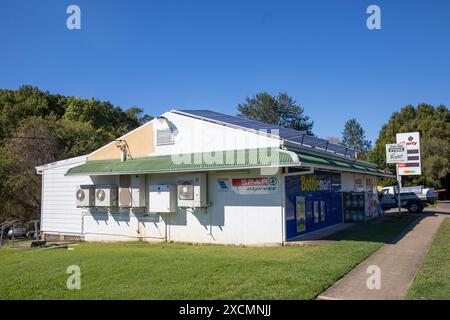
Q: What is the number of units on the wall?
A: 5